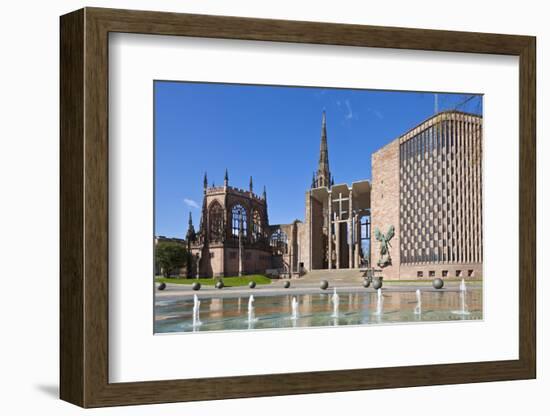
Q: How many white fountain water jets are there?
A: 7